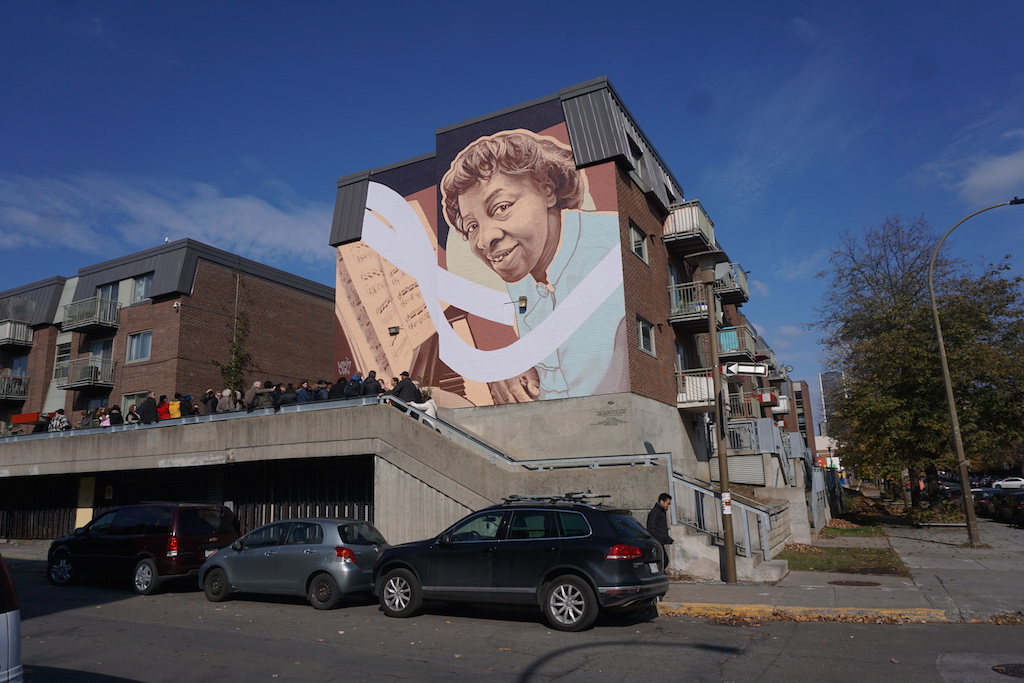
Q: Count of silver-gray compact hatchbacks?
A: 1